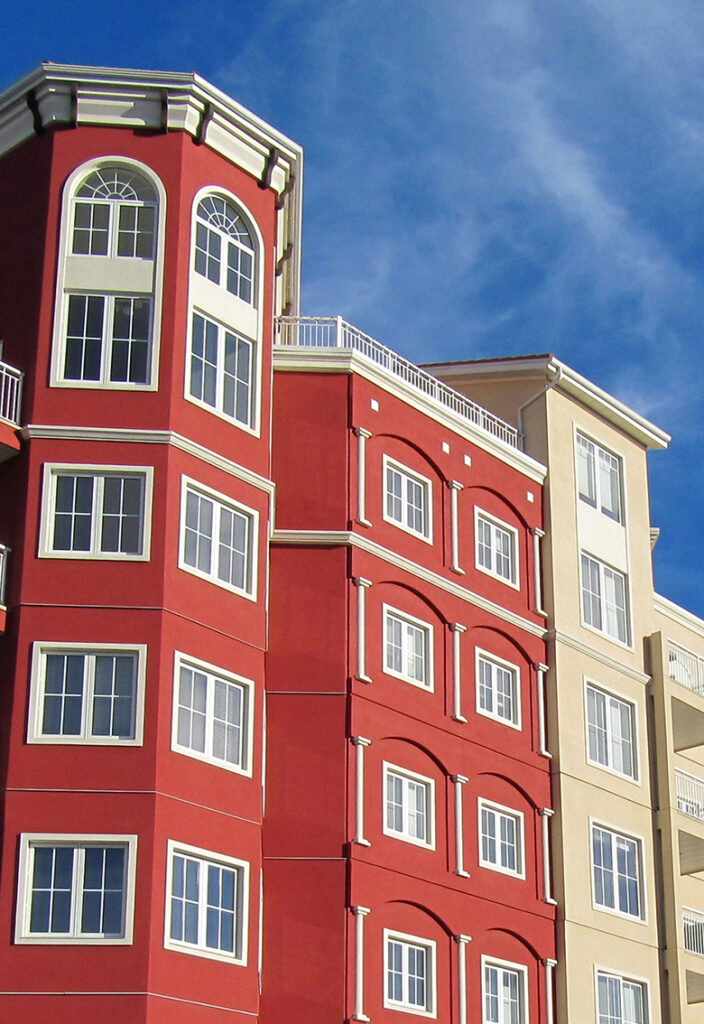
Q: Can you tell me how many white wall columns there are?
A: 12